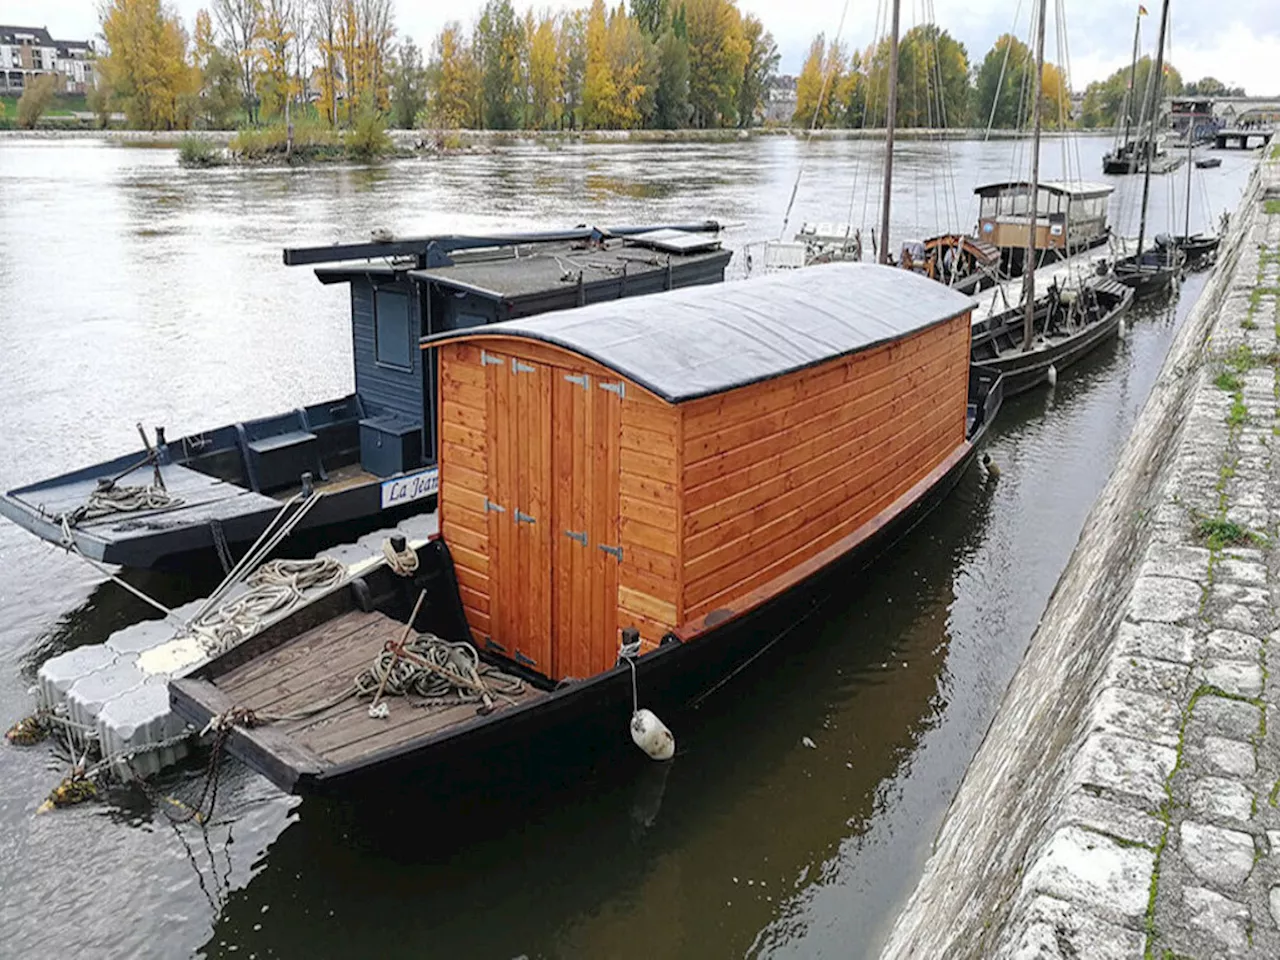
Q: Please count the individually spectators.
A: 0